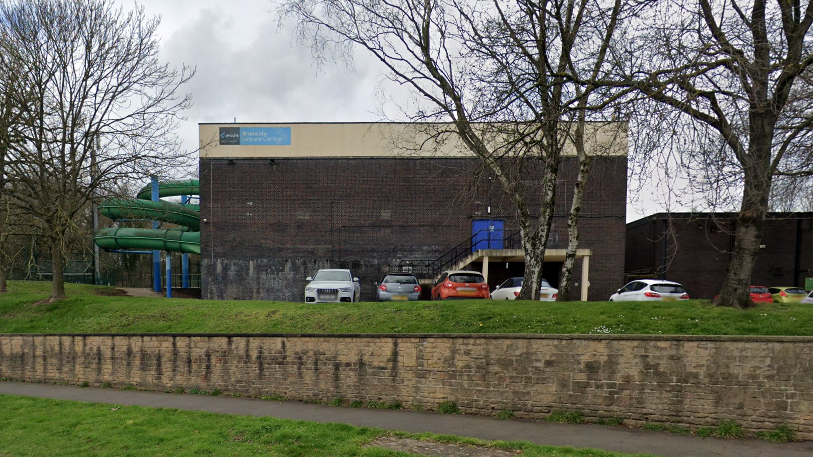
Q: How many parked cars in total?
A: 8